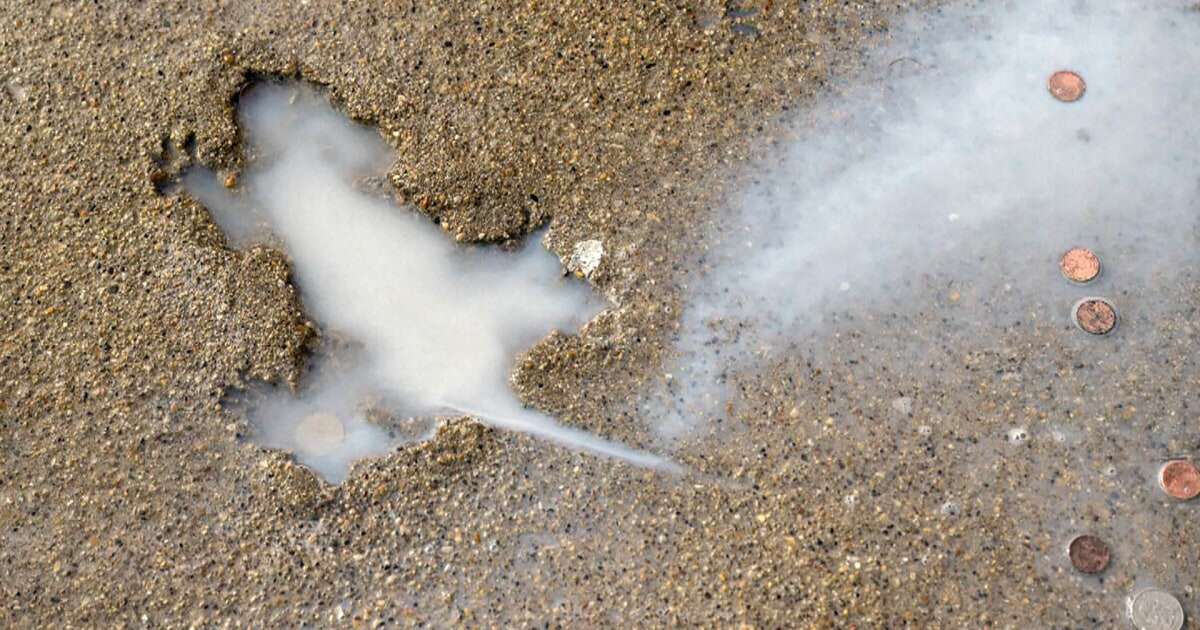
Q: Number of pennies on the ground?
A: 5